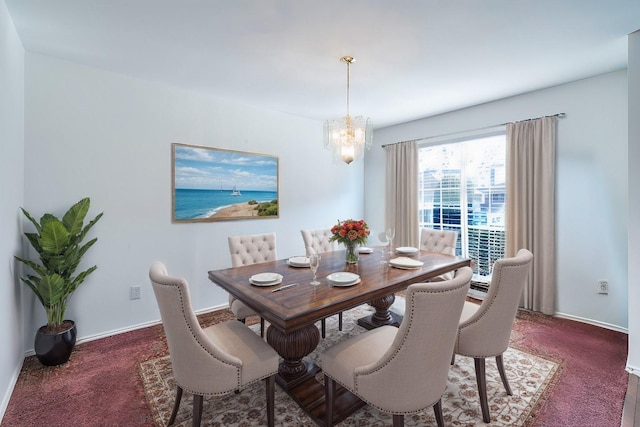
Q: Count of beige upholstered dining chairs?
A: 6